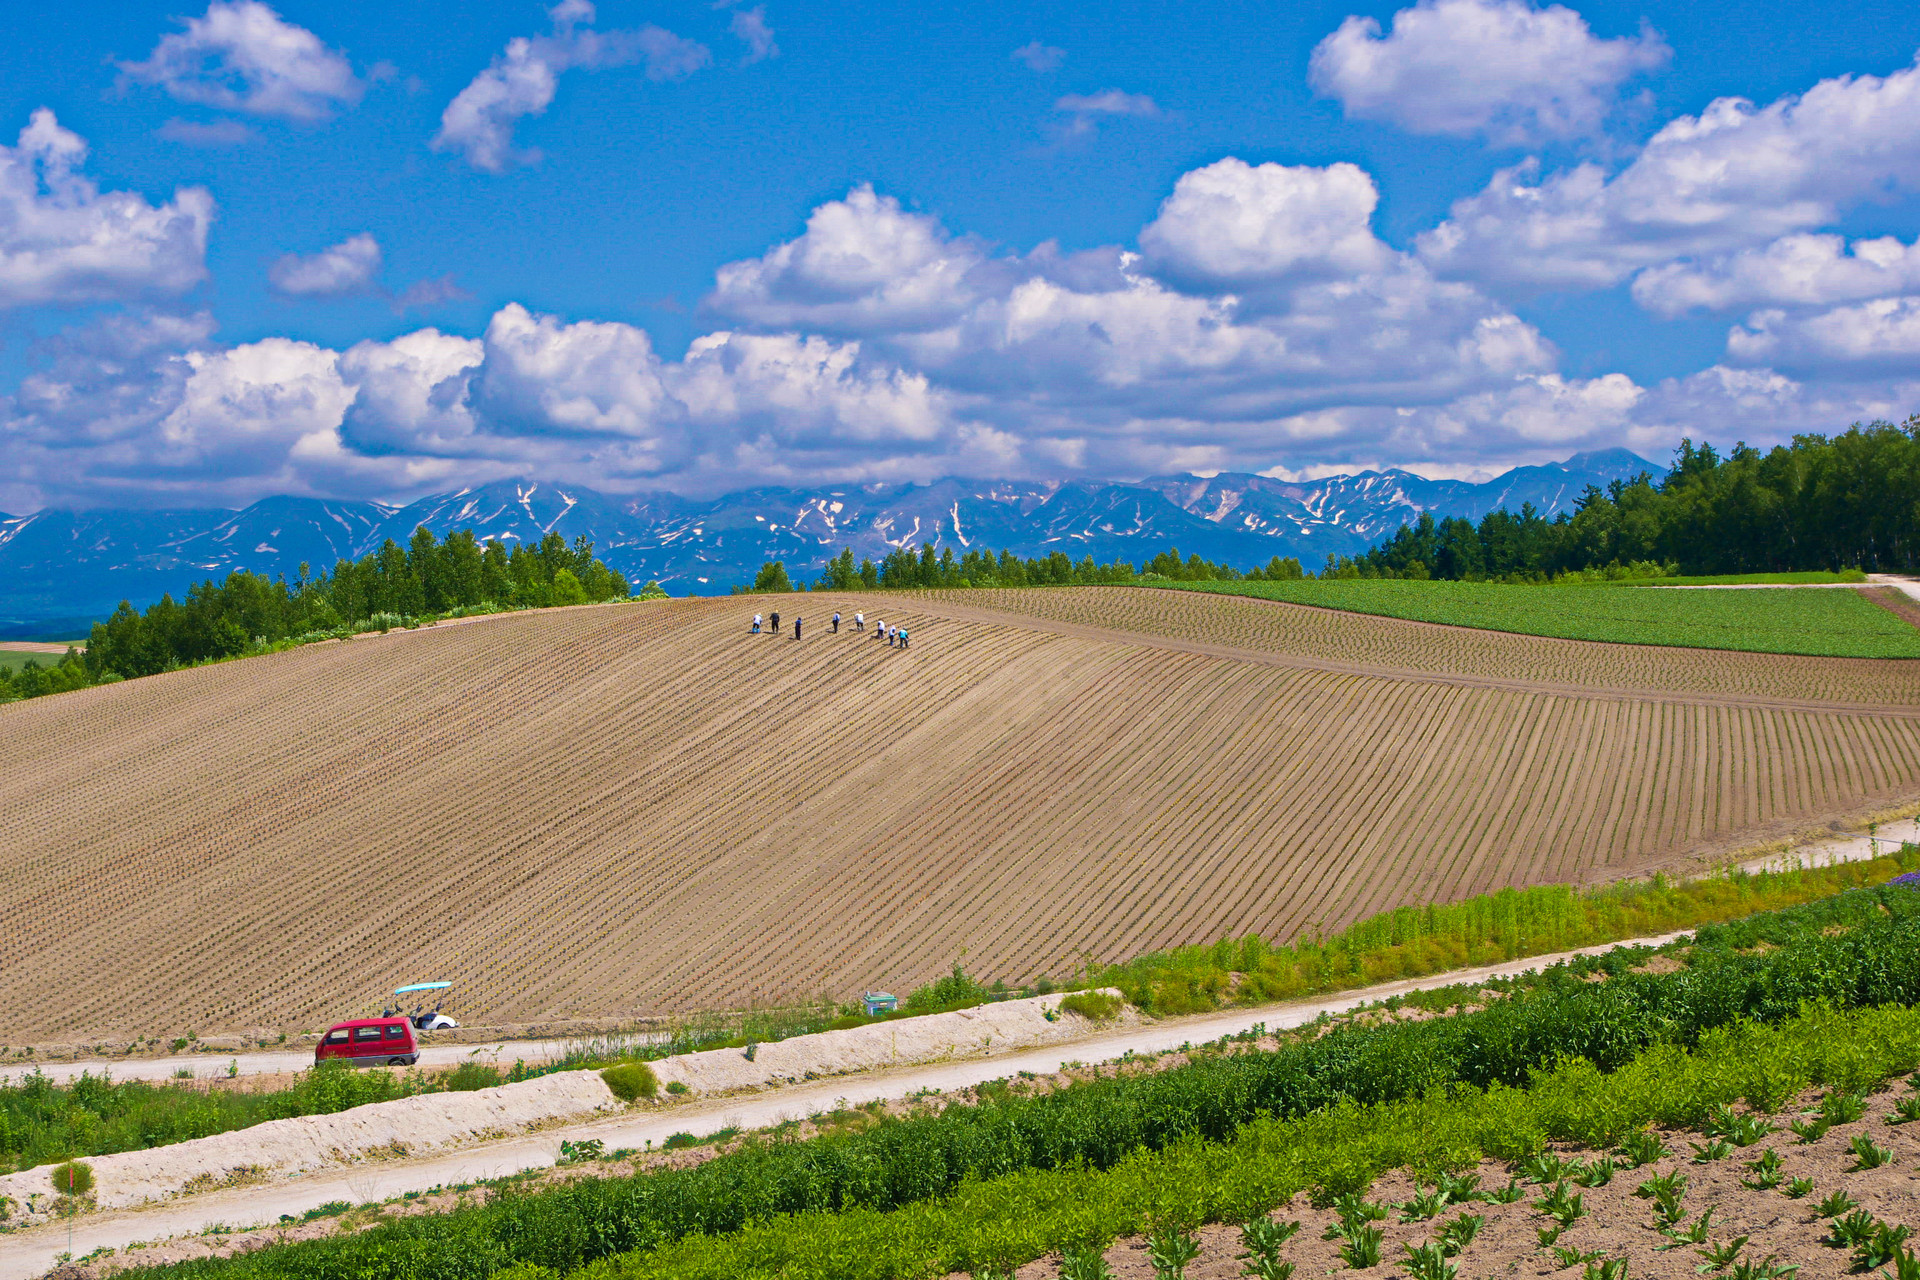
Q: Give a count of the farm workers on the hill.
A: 8